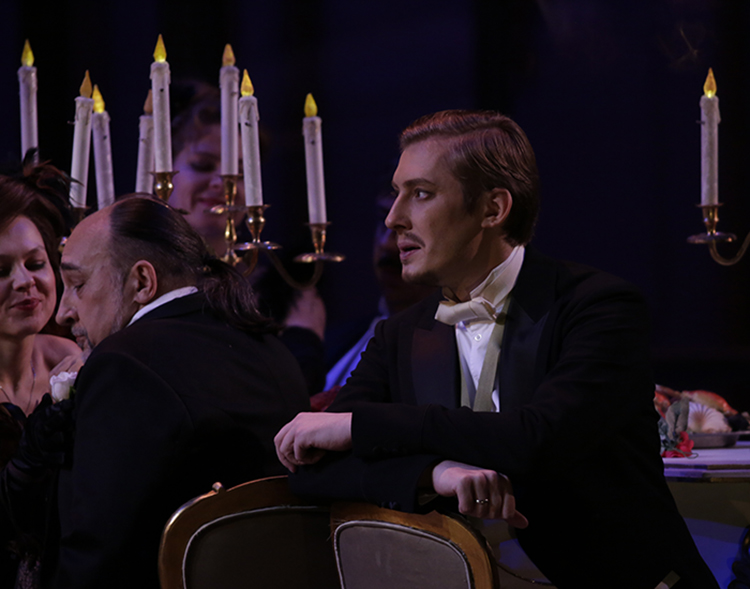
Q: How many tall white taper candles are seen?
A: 9